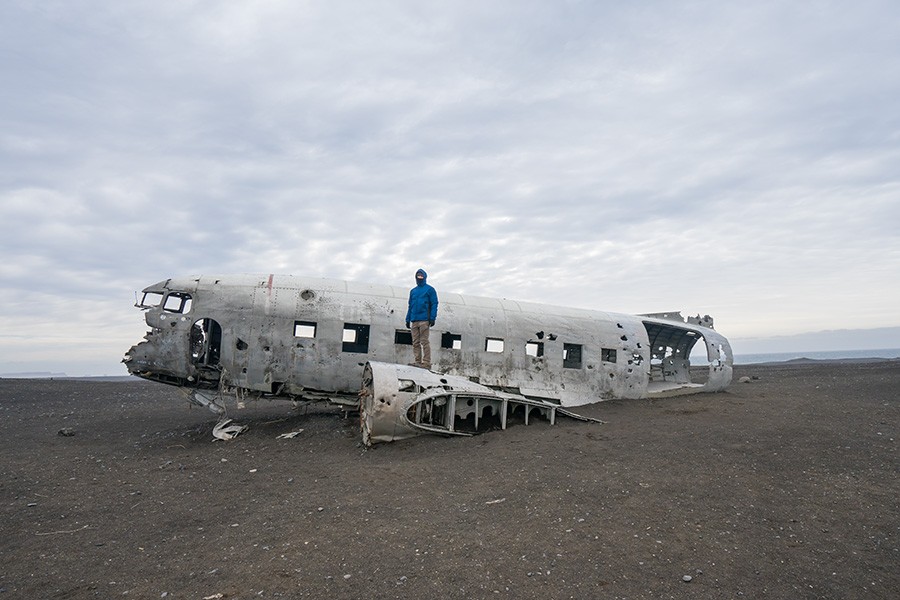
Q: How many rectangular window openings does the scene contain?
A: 8